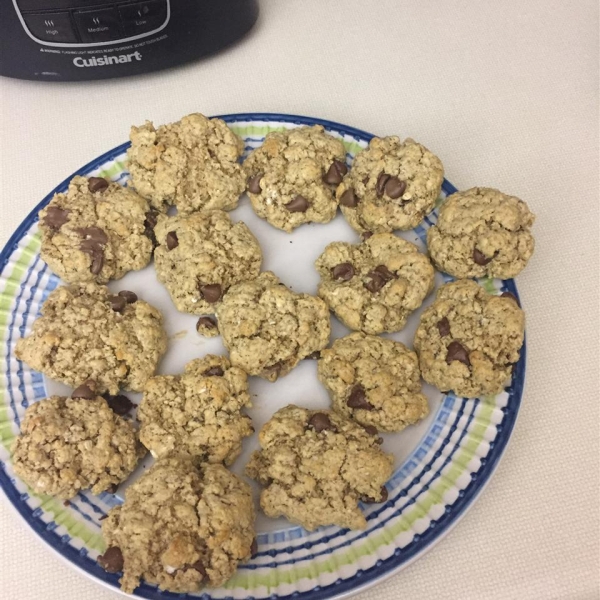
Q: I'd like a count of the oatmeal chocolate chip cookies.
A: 15